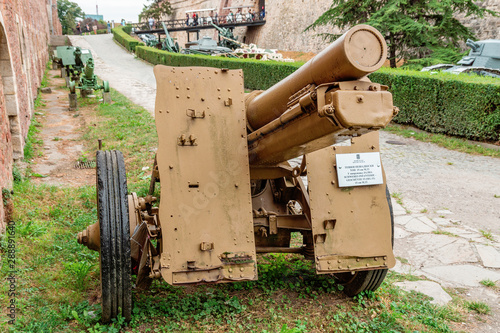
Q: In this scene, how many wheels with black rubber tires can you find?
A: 2